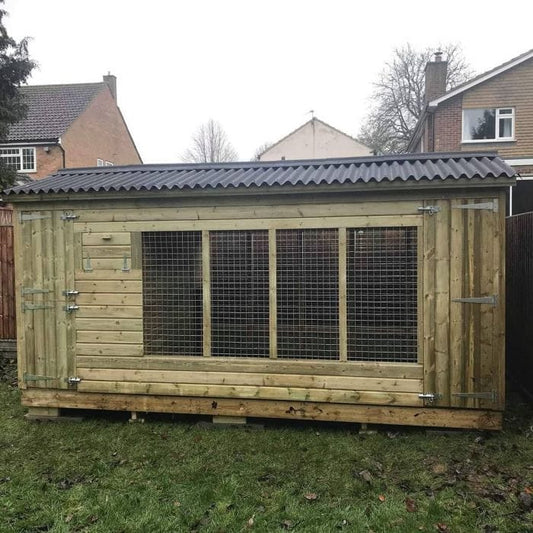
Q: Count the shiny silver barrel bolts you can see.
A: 6